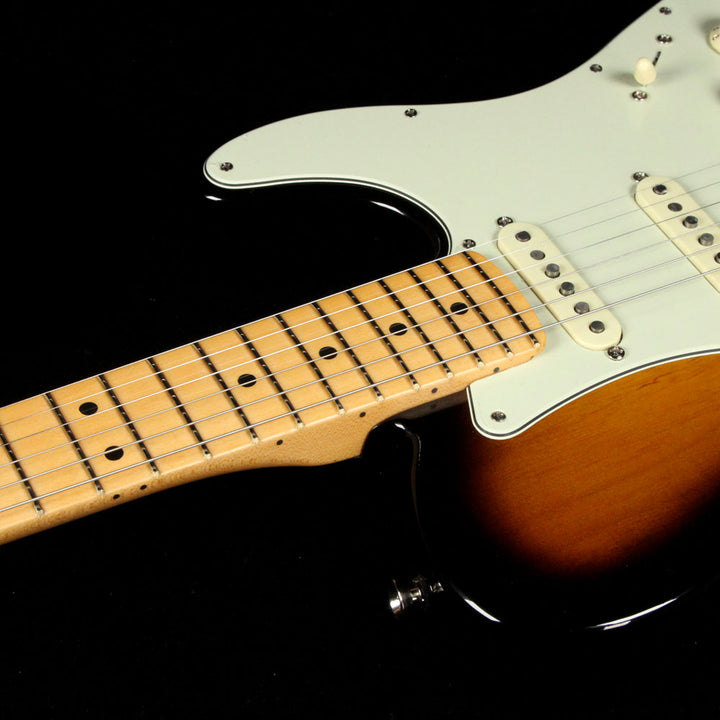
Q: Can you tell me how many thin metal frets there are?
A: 13